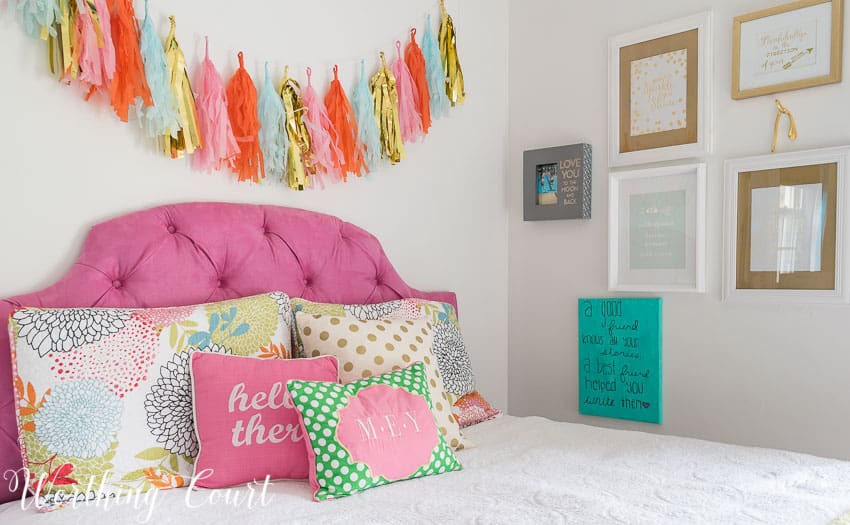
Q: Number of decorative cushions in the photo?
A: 5